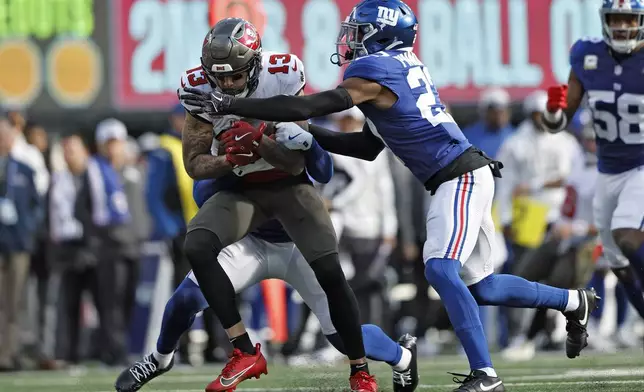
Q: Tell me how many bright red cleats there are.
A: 2